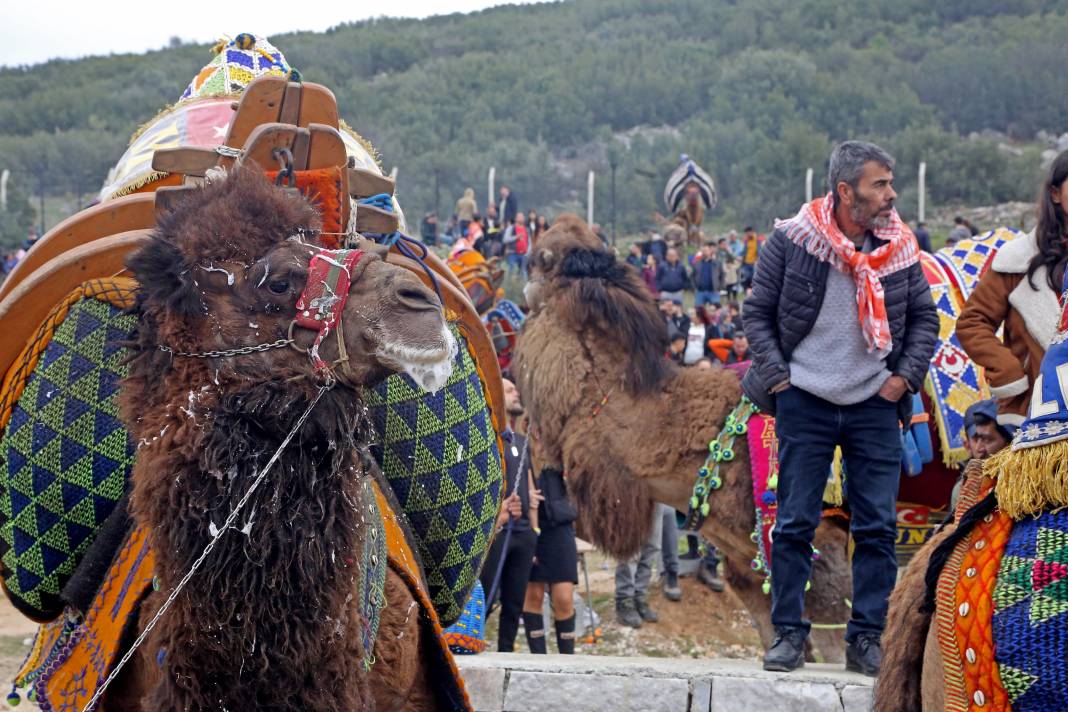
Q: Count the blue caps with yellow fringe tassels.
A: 1